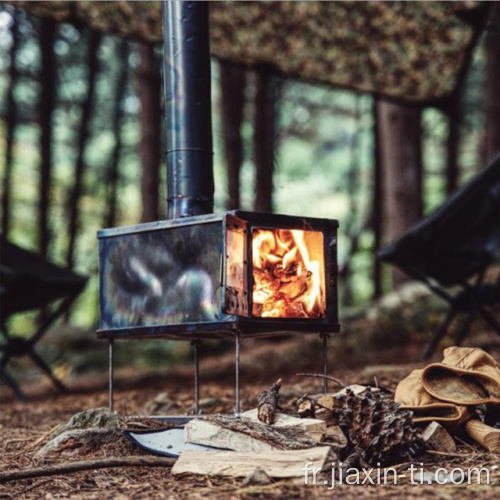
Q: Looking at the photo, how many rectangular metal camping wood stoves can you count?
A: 1